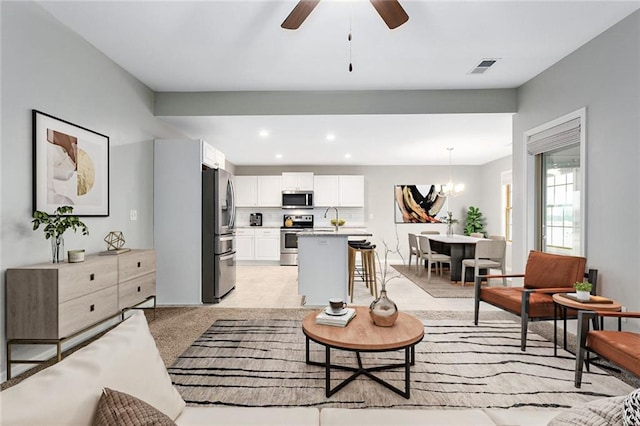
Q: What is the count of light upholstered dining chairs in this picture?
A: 6